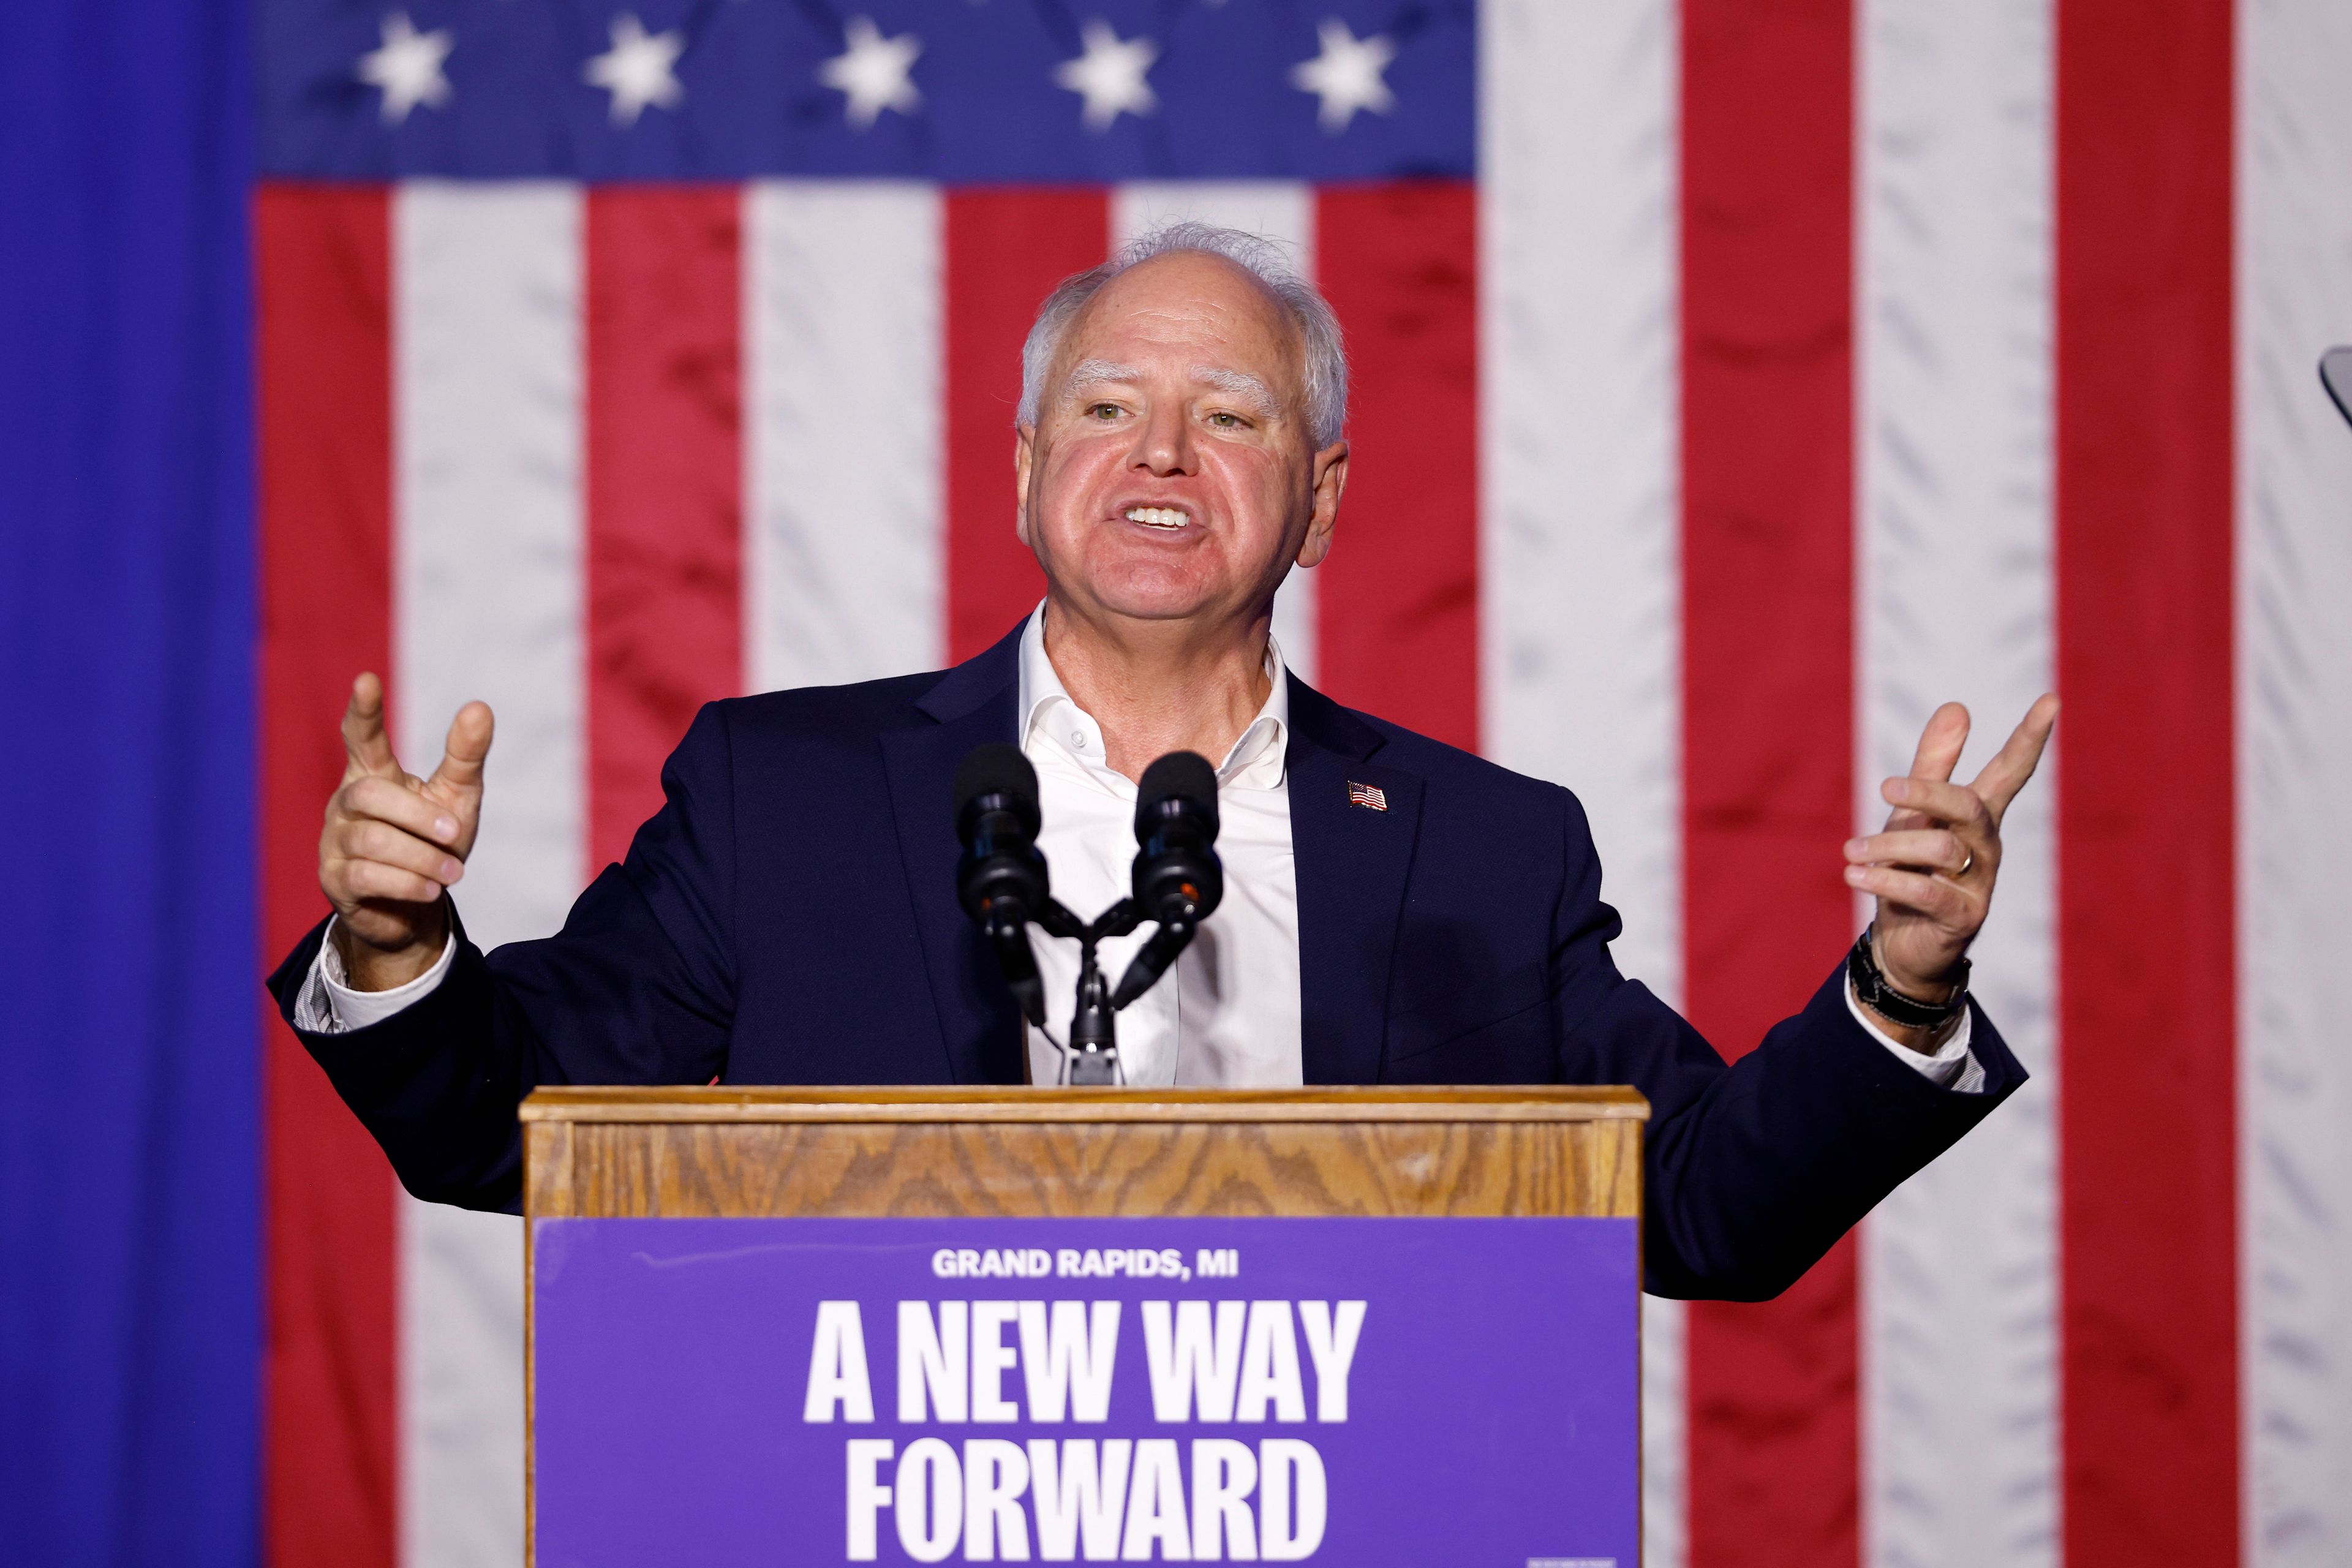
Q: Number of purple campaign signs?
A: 1